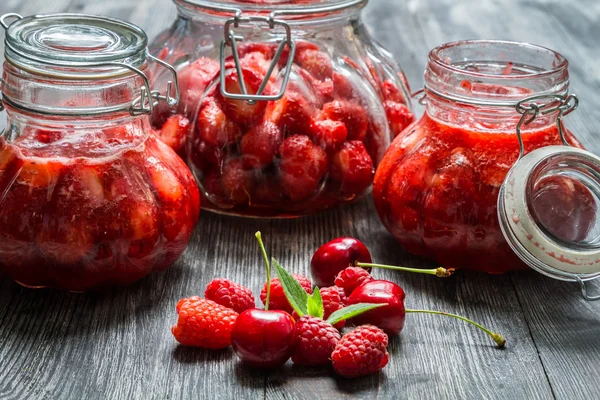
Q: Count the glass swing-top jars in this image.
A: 3